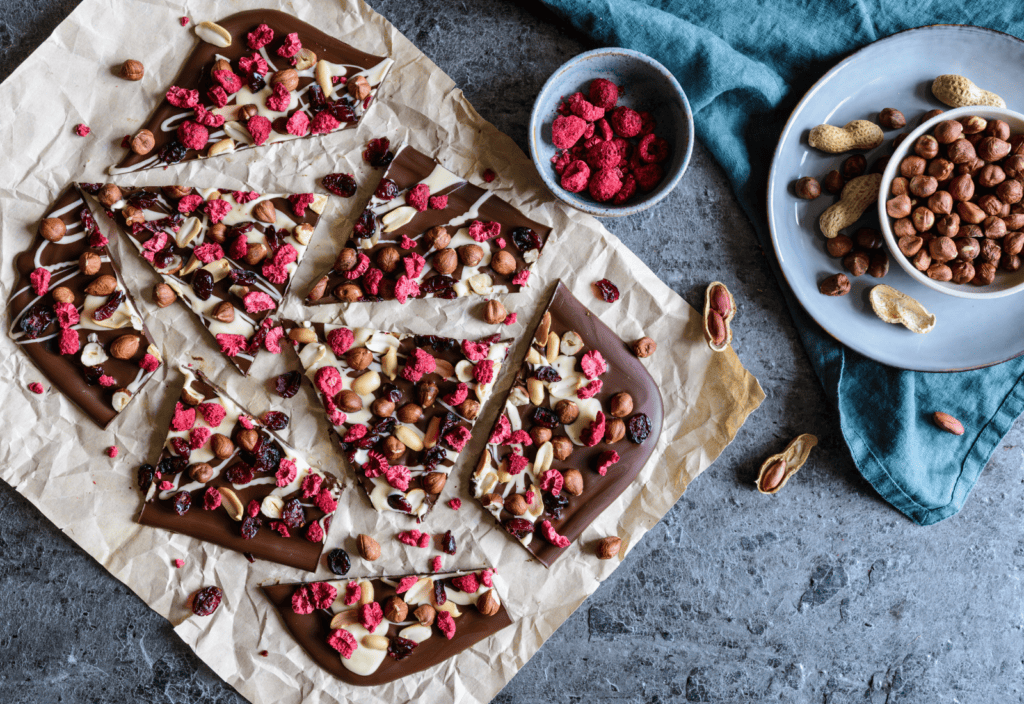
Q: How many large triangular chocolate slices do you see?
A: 8